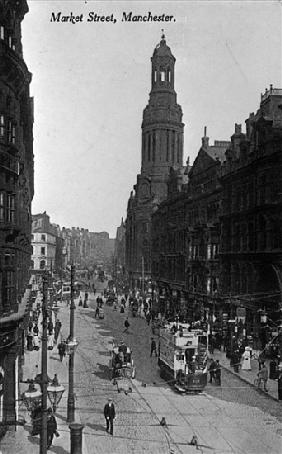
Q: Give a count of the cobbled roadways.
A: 1